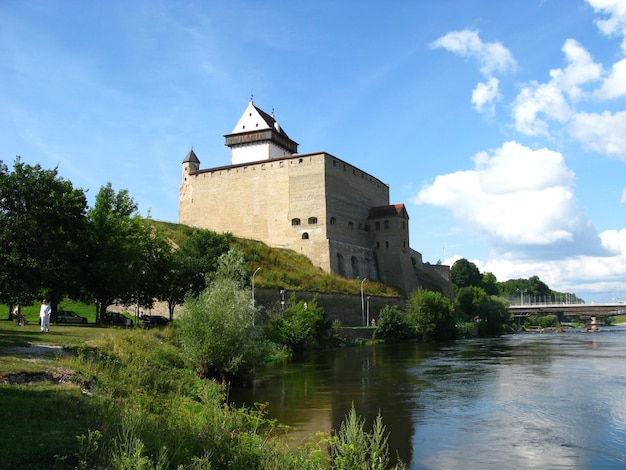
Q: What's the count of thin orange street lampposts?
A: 0